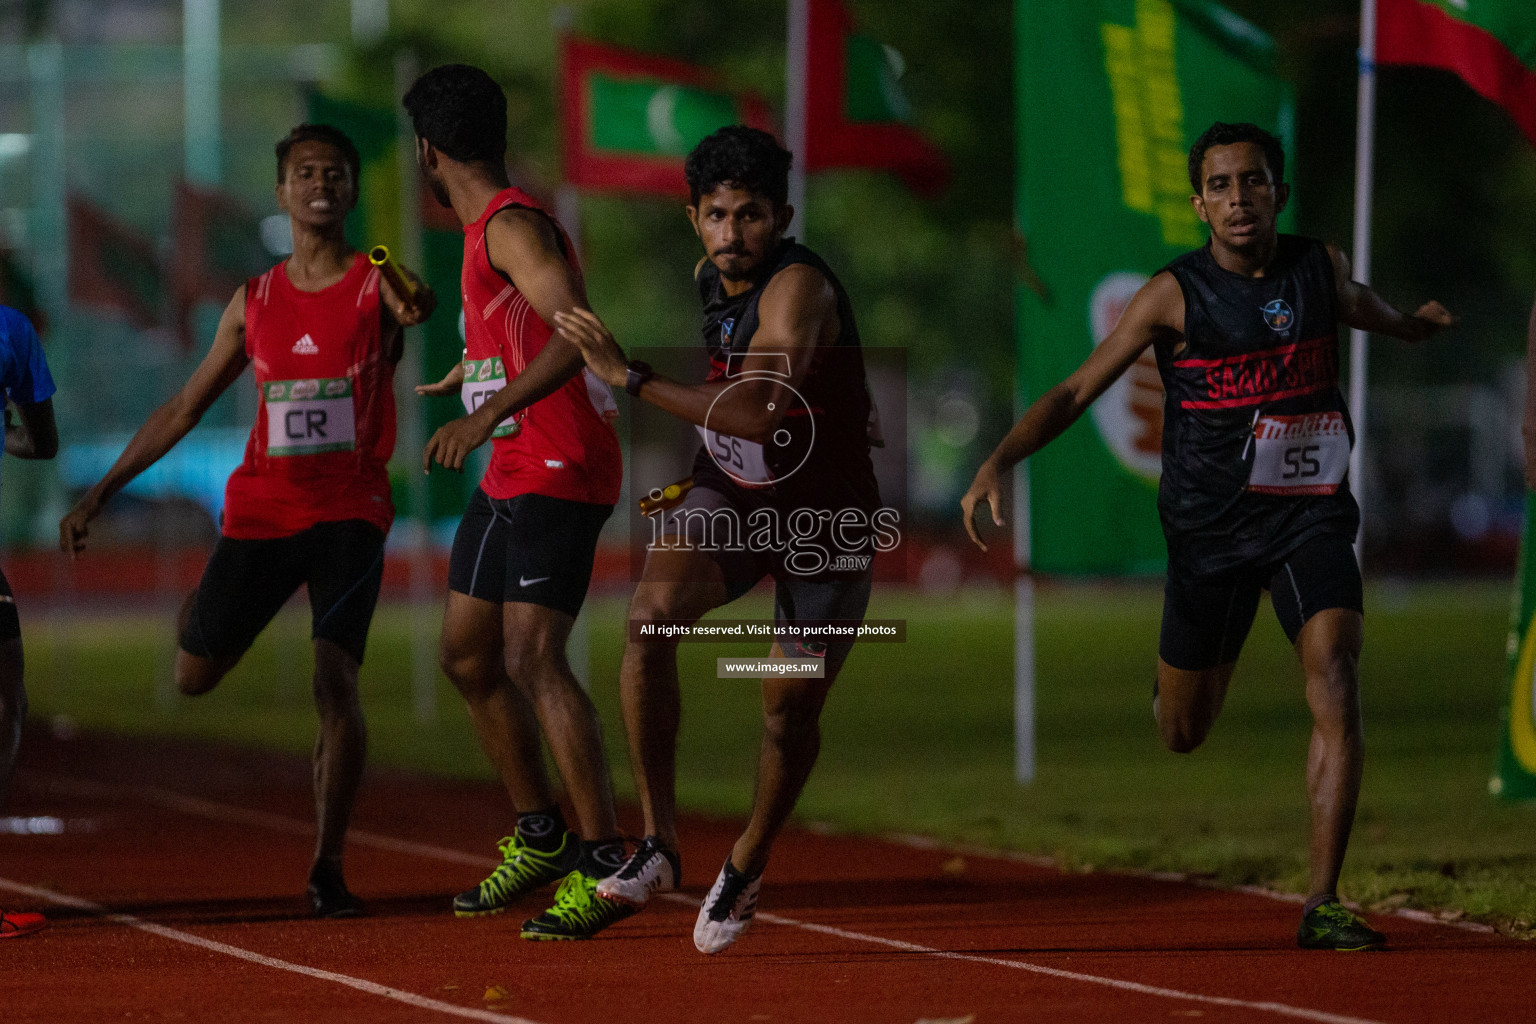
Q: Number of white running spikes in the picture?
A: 2